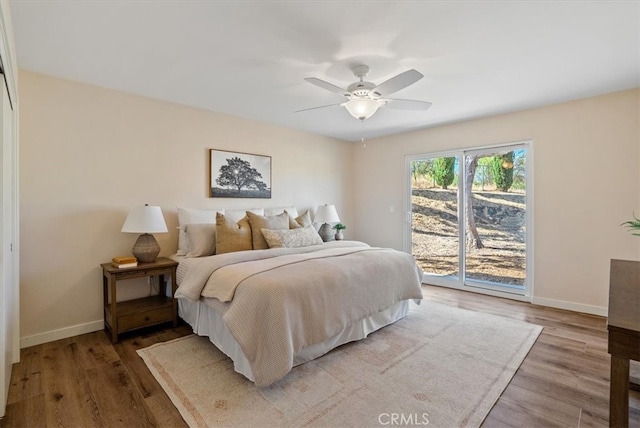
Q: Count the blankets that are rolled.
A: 0